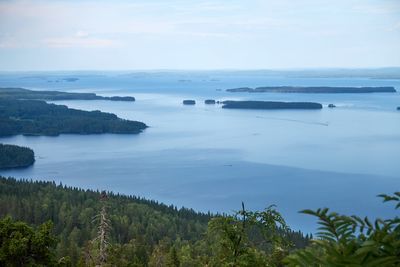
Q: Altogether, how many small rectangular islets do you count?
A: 2